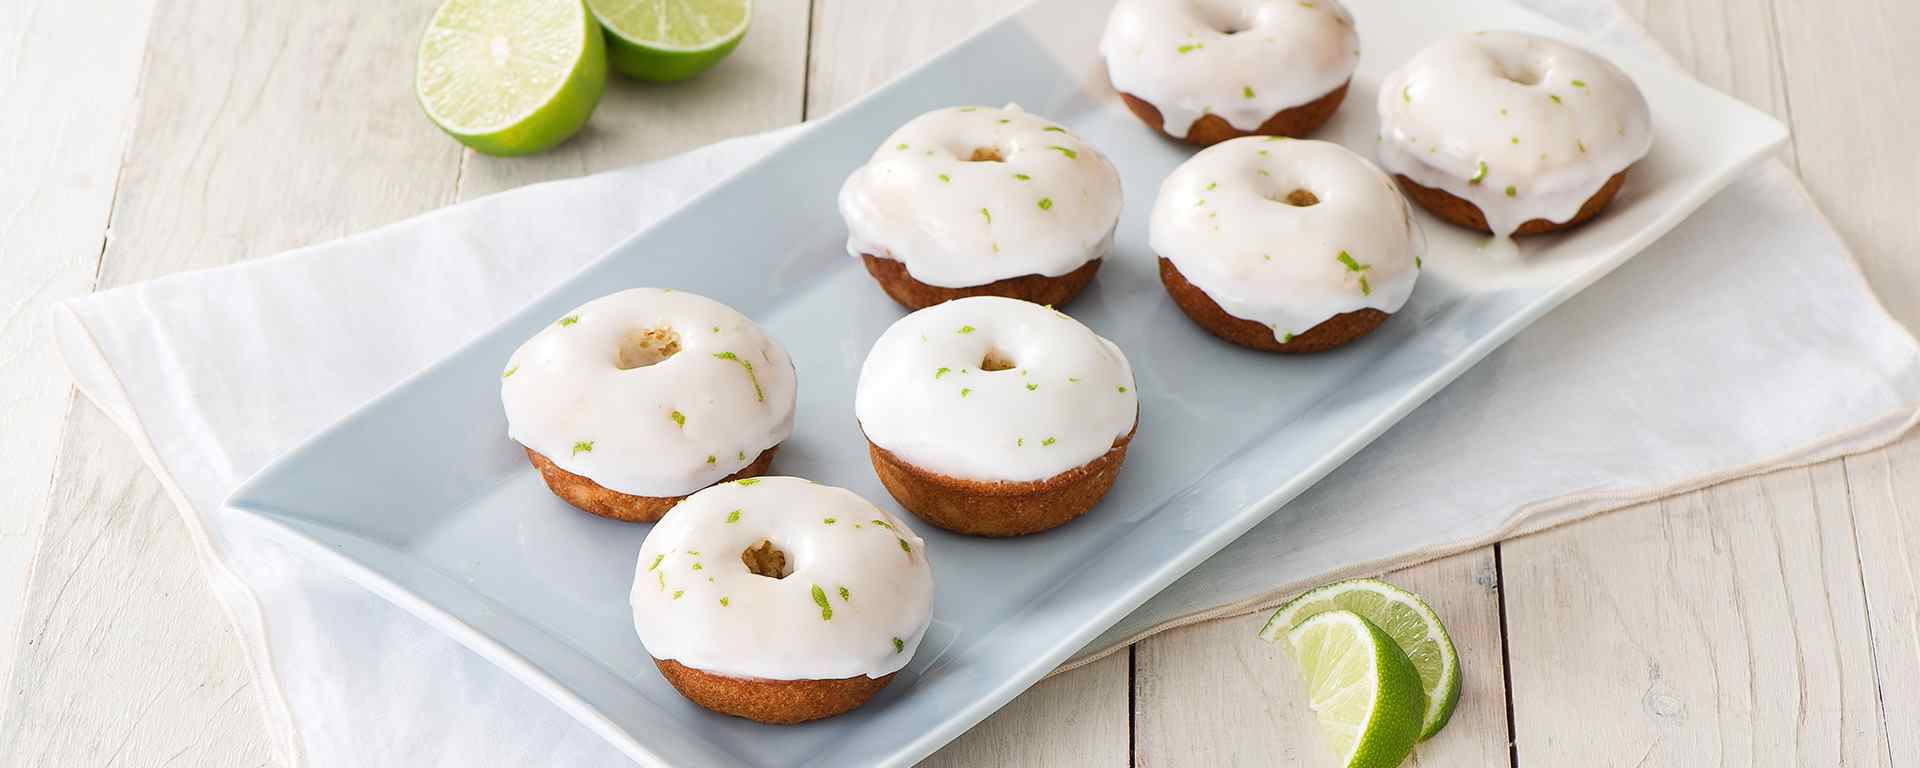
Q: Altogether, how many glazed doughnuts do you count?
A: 7